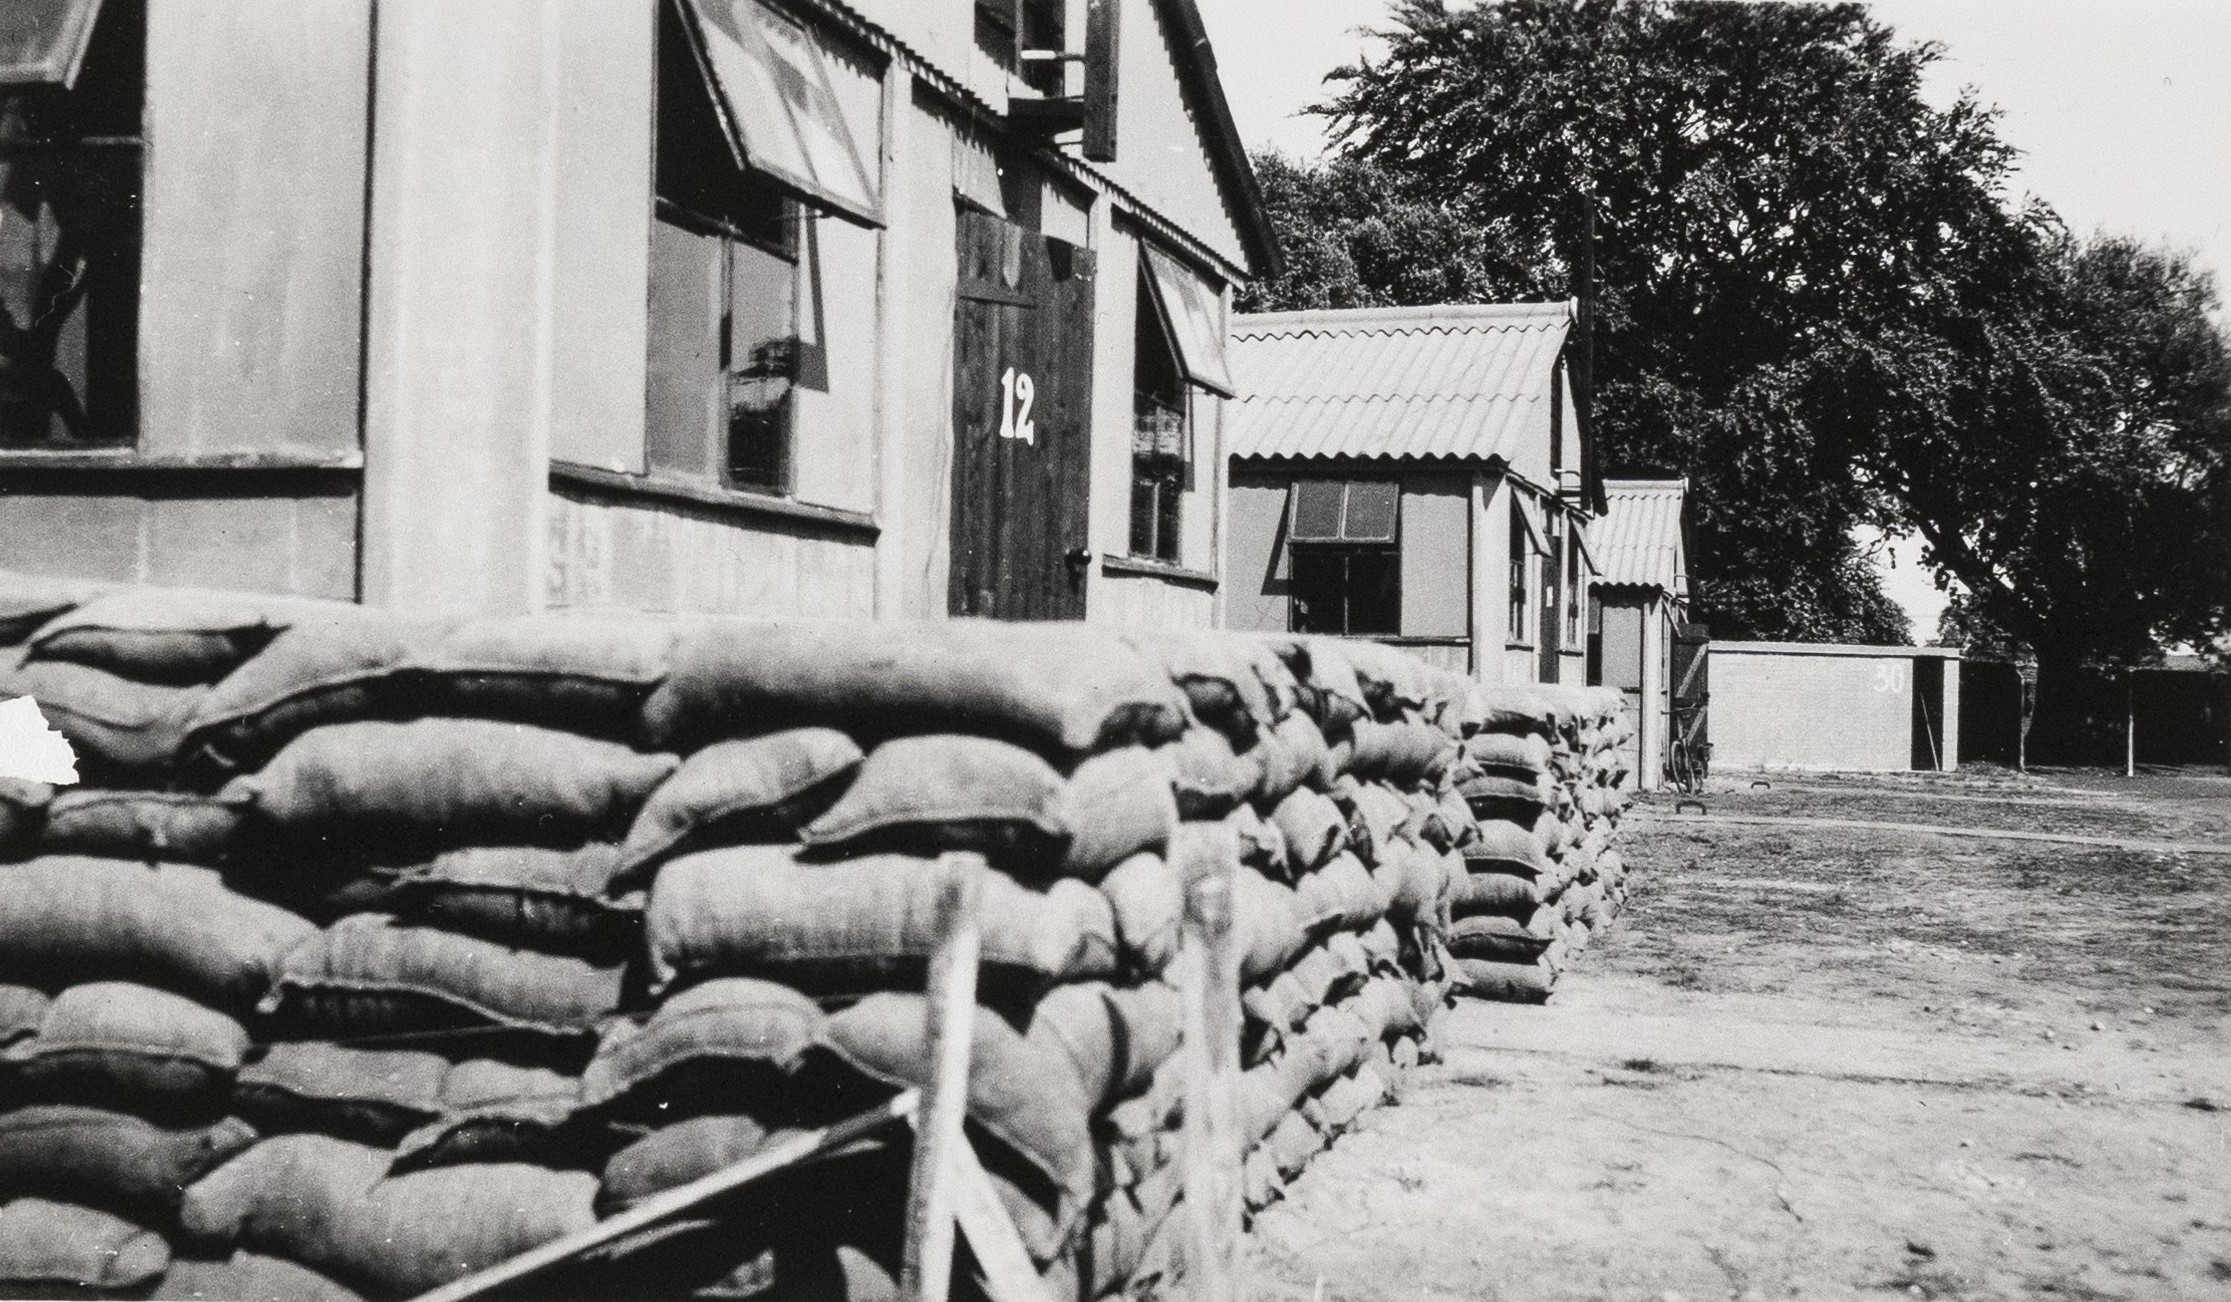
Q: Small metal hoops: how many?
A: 2